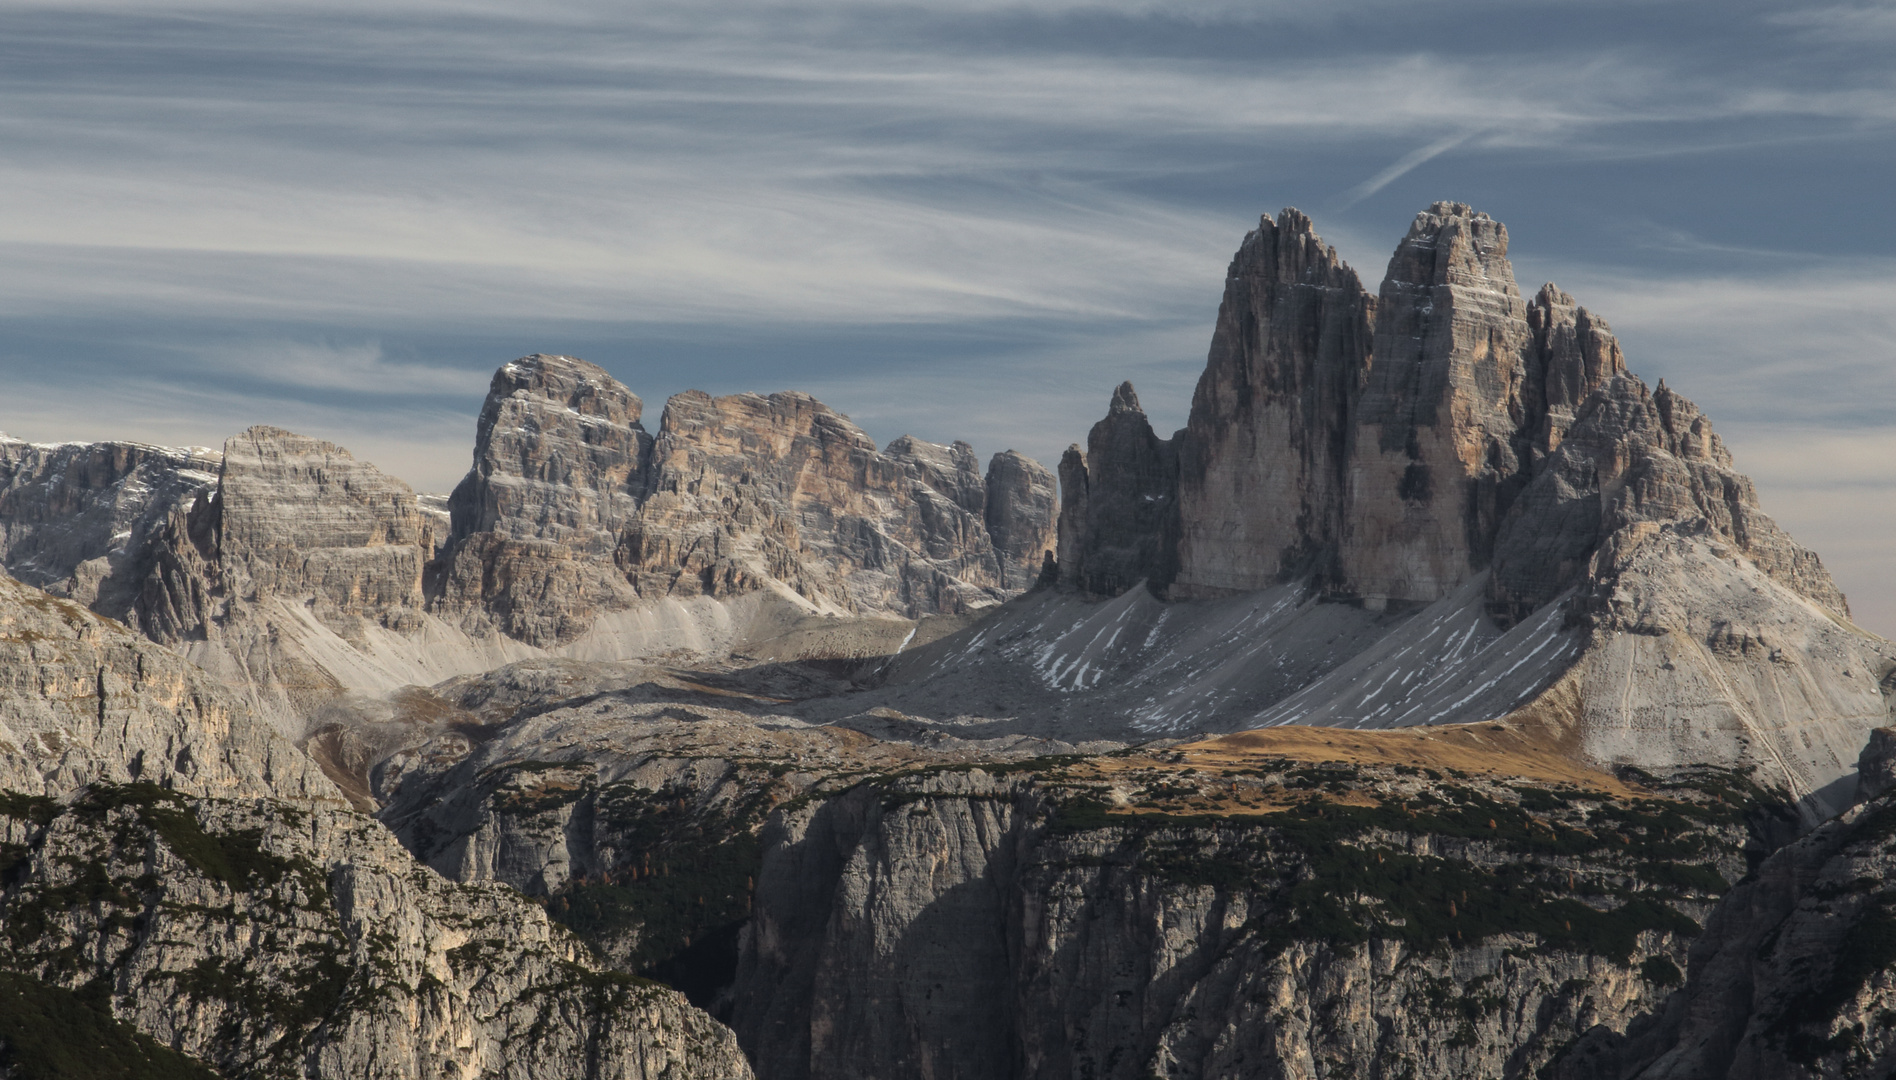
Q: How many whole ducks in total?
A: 0